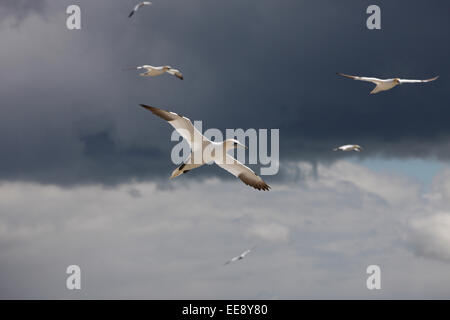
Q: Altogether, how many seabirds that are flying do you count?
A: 6